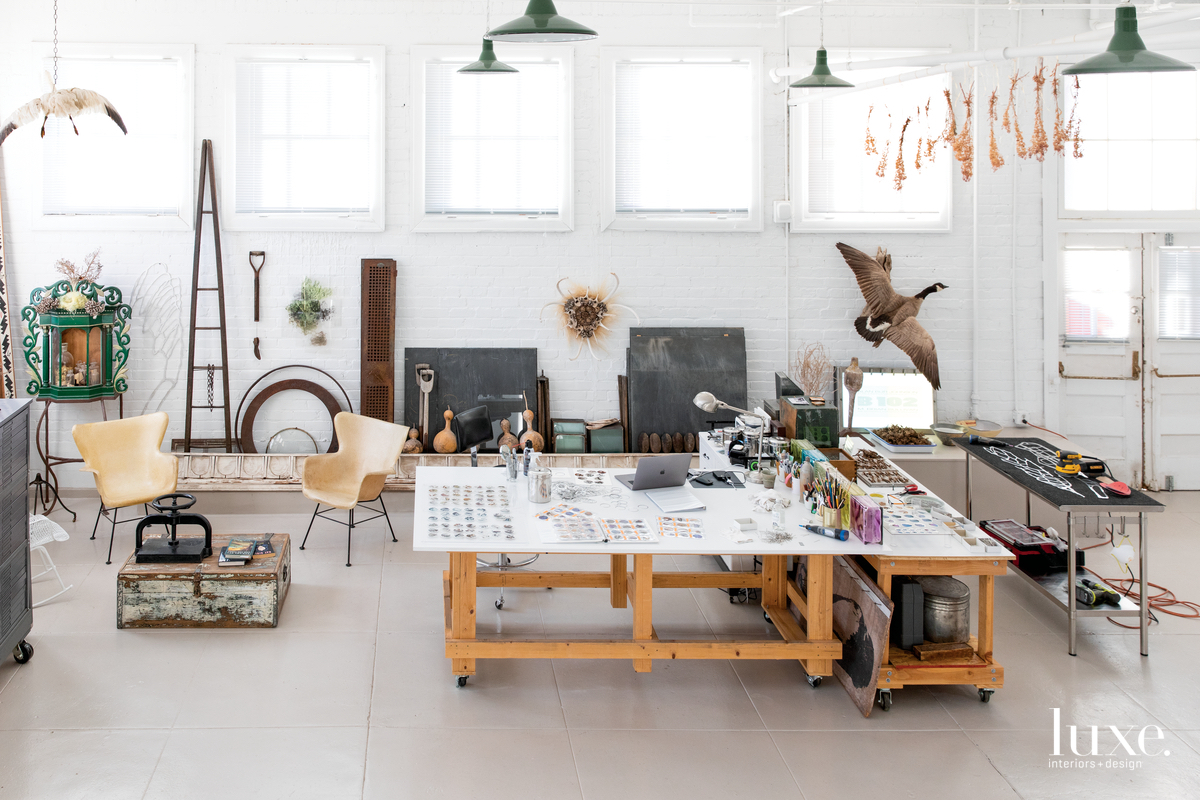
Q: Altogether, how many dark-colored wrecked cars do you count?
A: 0